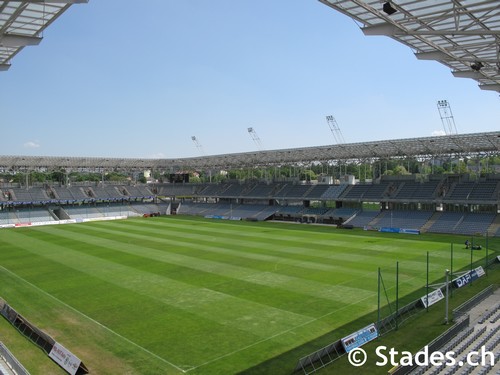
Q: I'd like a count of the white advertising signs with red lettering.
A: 1